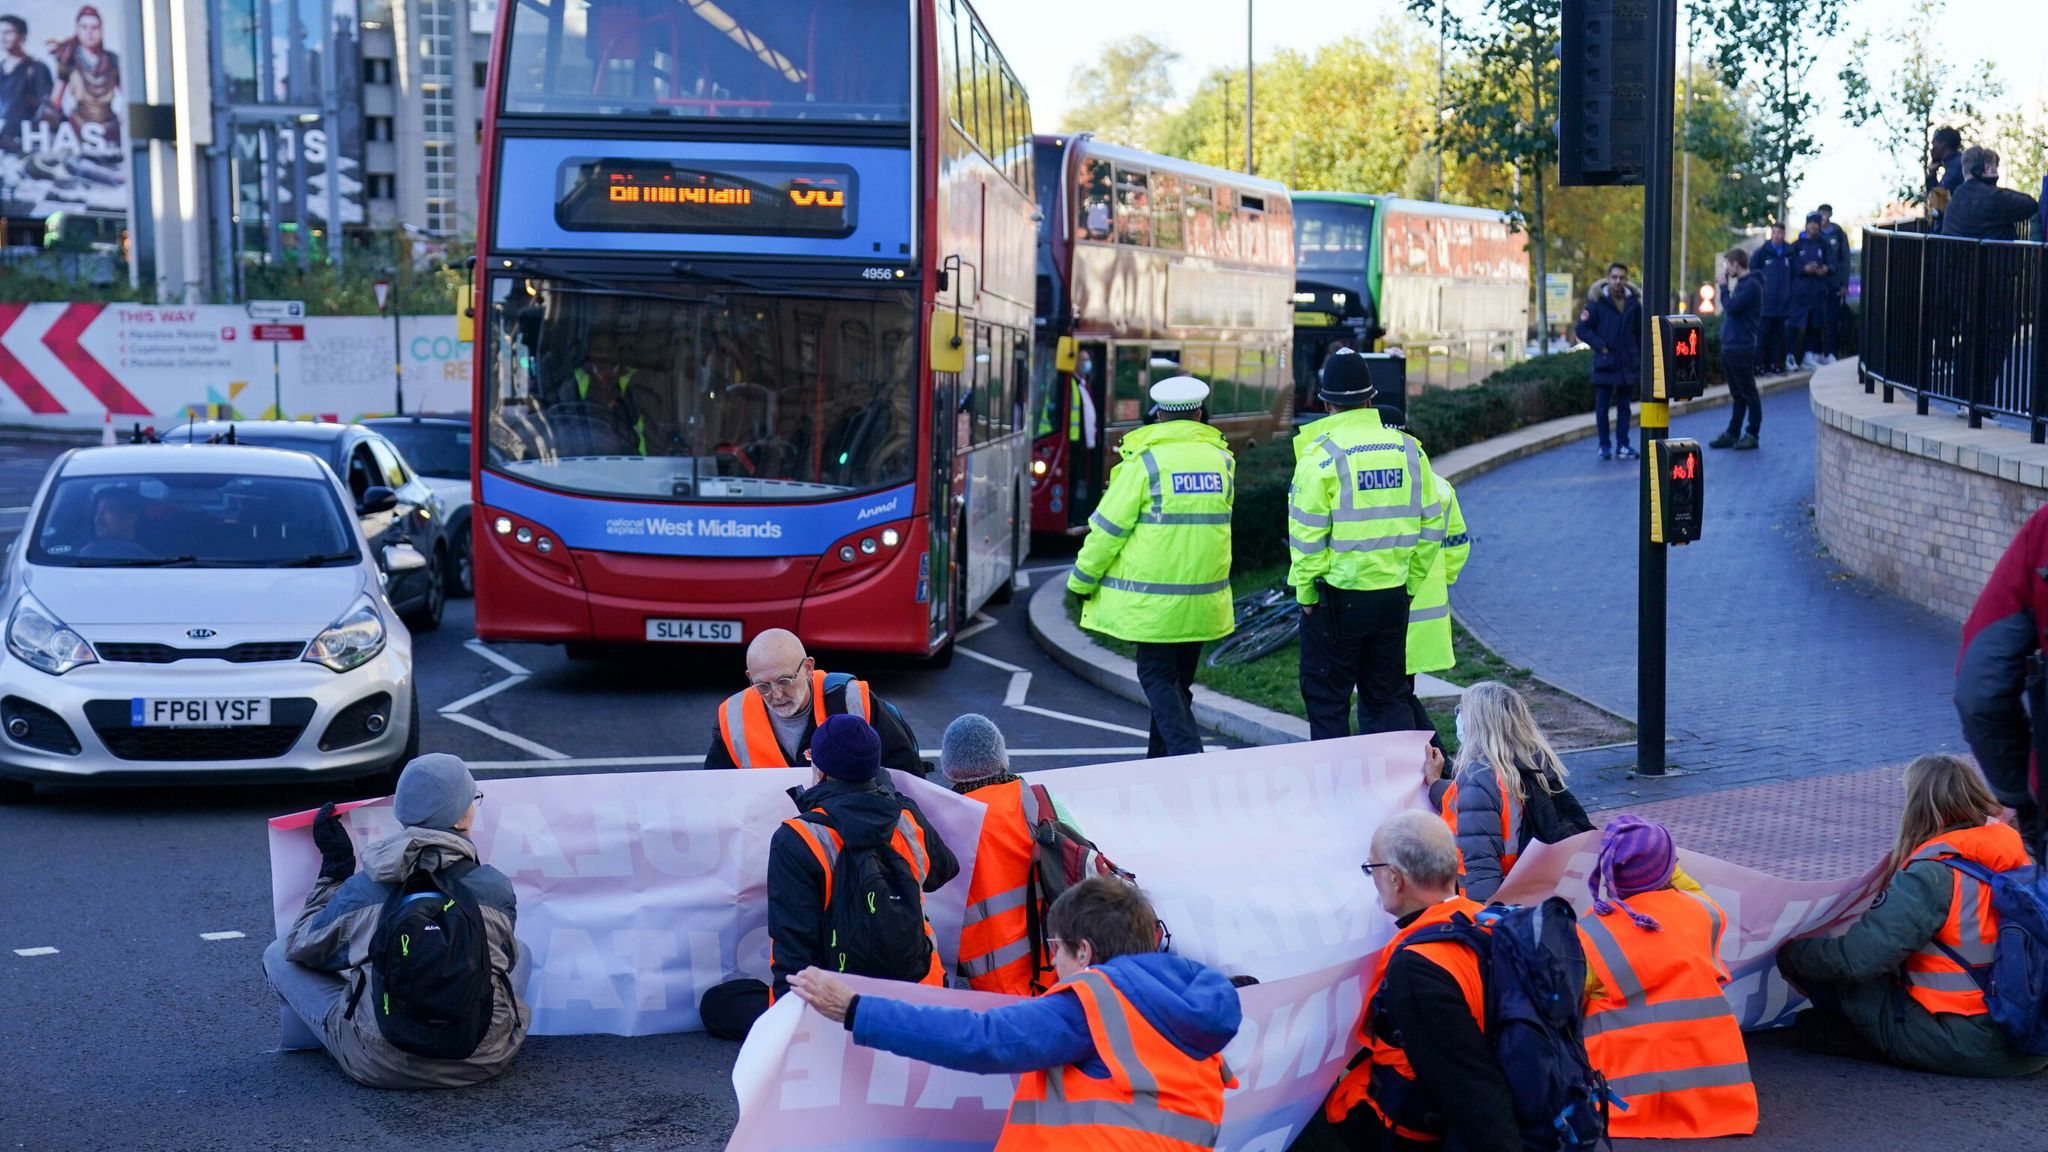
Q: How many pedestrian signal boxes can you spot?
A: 2